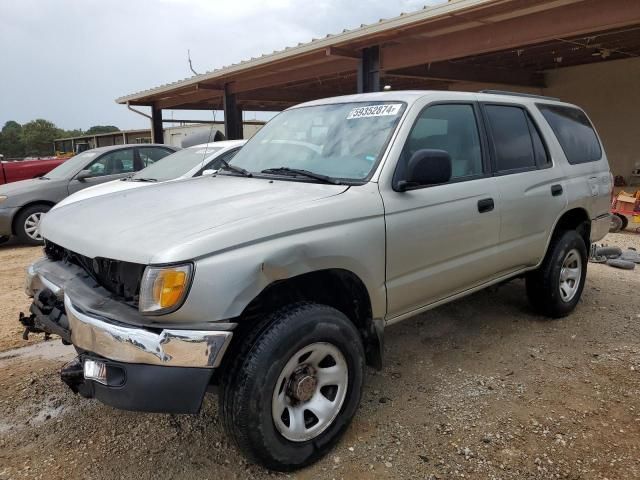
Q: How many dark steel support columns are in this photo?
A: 3